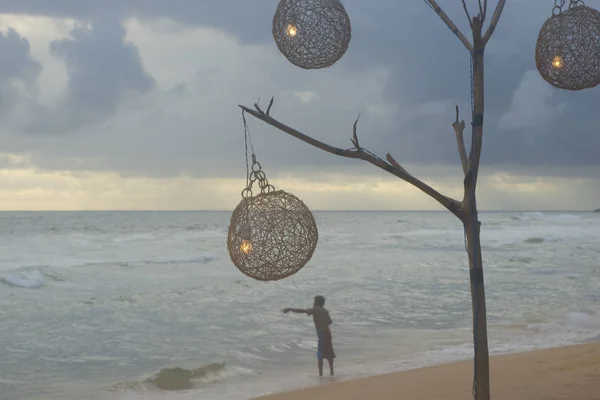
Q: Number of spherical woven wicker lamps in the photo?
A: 3